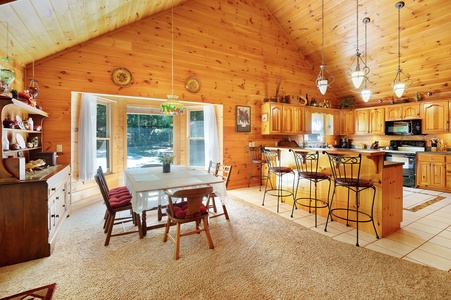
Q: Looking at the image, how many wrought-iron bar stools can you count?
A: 4